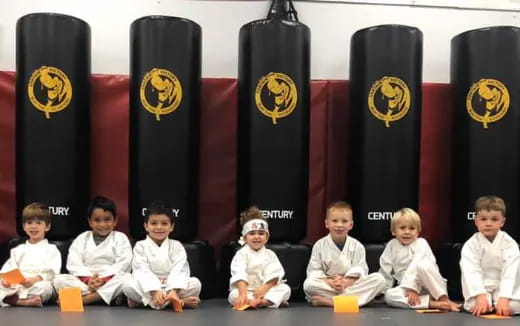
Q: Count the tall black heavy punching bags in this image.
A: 5